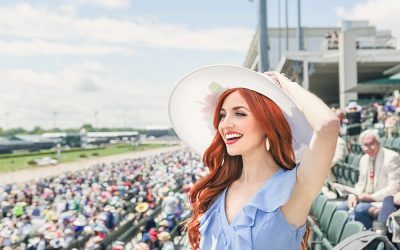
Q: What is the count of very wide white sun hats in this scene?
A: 1